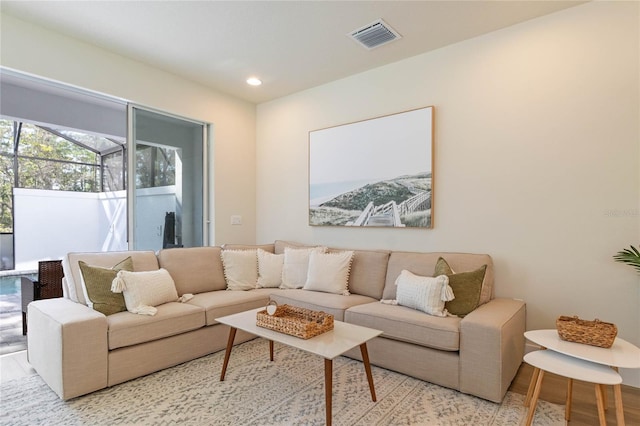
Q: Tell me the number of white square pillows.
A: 4